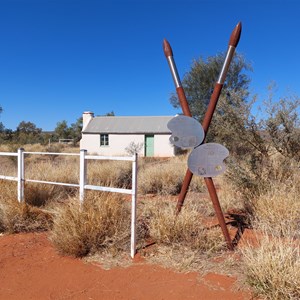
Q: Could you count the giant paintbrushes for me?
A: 2